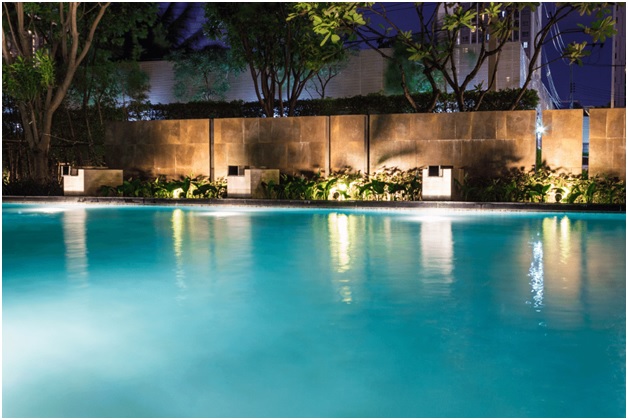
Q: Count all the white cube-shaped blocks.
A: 3